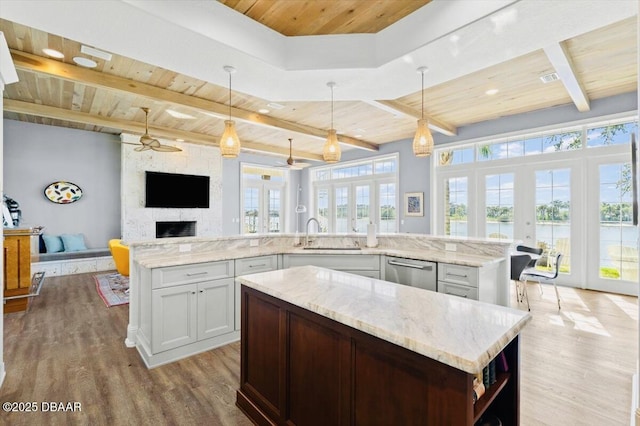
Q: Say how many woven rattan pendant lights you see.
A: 3